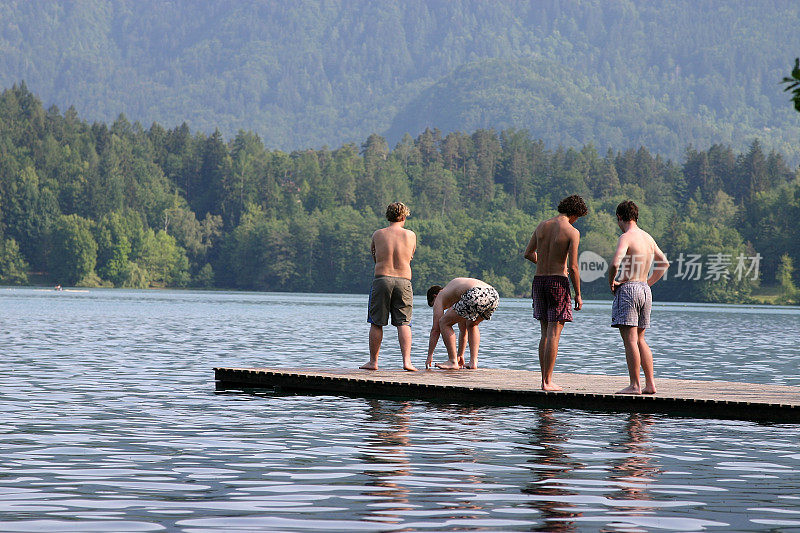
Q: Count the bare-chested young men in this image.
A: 4